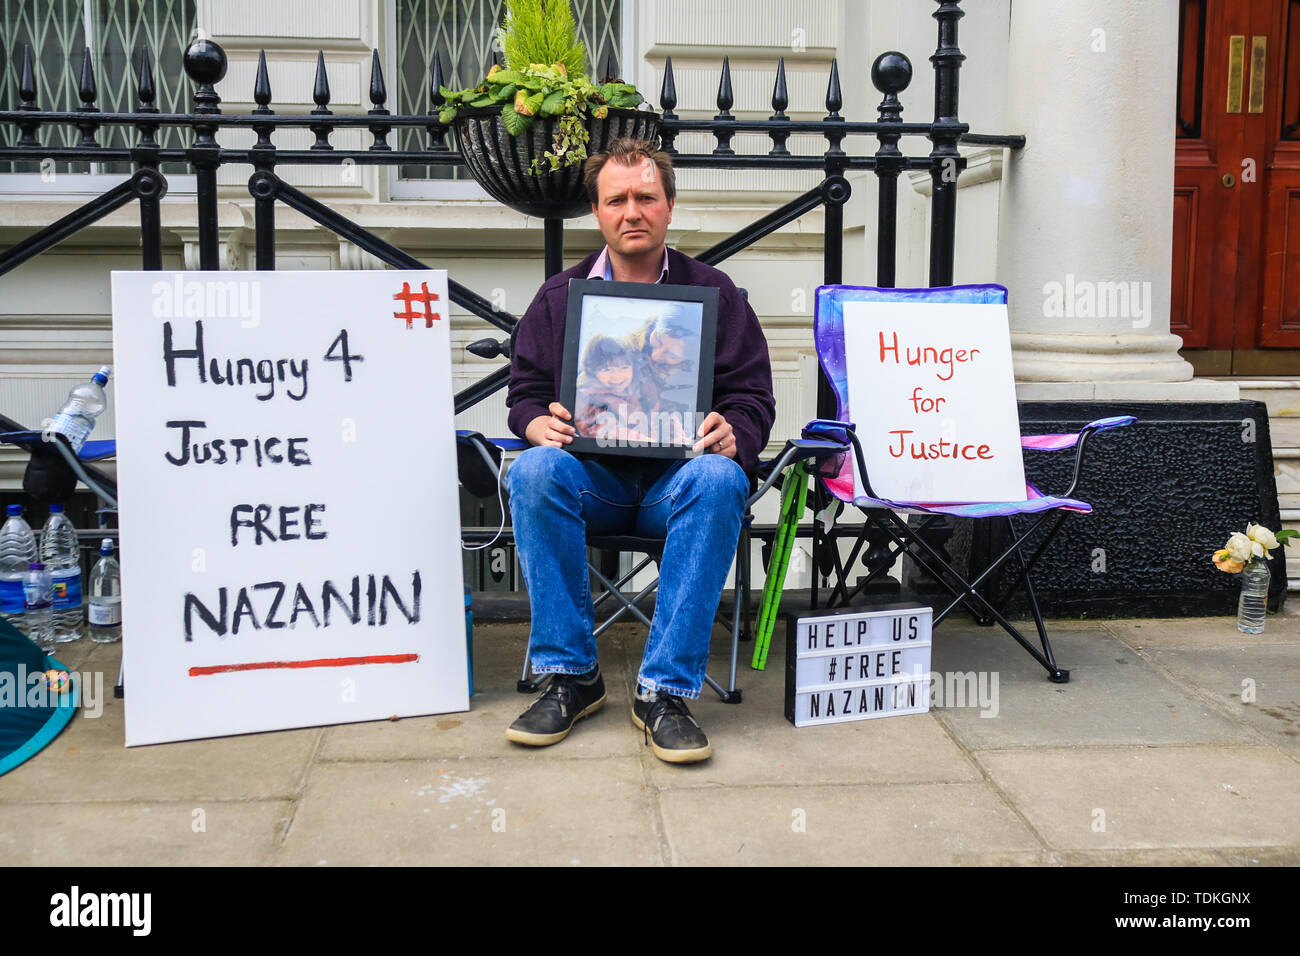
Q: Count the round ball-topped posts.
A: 2